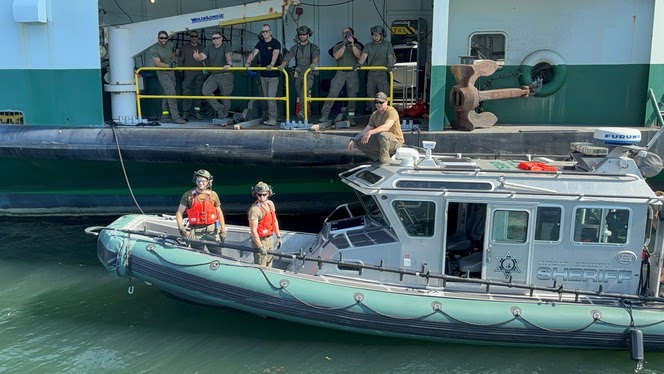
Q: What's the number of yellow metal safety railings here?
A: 2